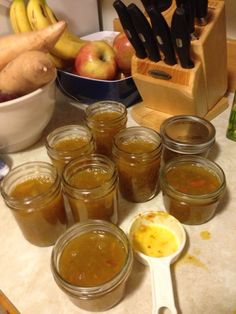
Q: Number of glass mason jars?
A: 8